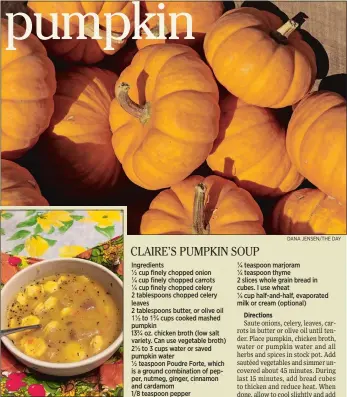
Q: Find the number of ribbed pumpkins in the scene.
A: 11